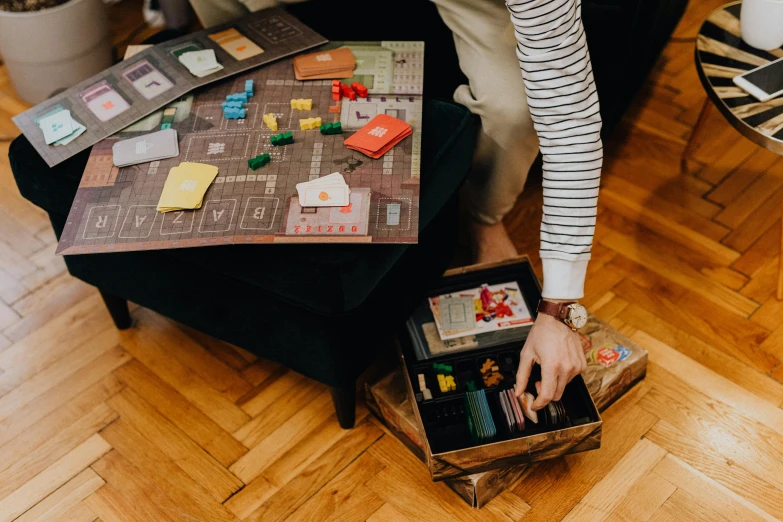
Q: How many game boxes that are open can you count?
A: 1